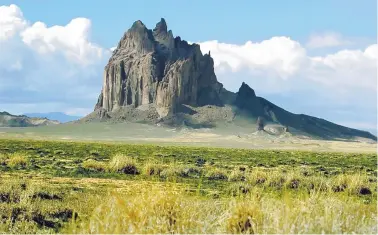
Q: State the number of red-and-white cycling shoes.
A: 0